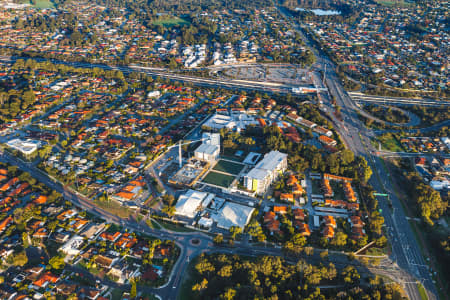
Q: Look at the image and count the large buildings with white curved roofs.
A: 2